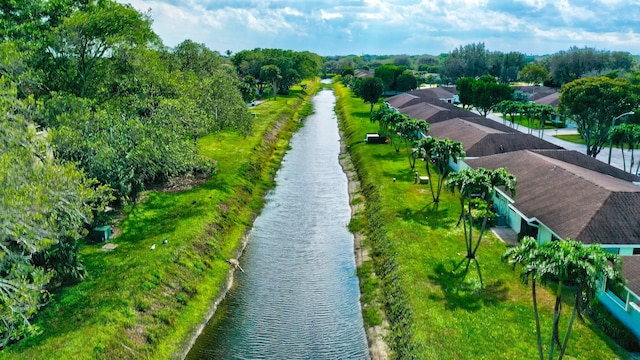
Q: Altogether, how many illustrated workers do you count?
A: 0